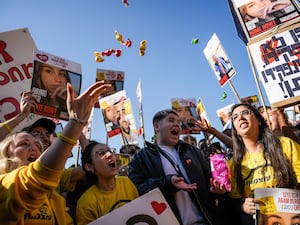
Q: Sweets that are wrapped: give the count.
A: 9